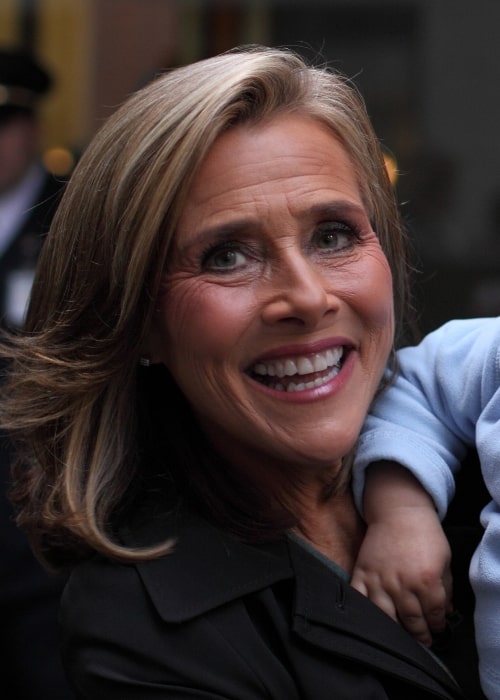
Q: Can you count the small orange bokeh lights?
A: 2